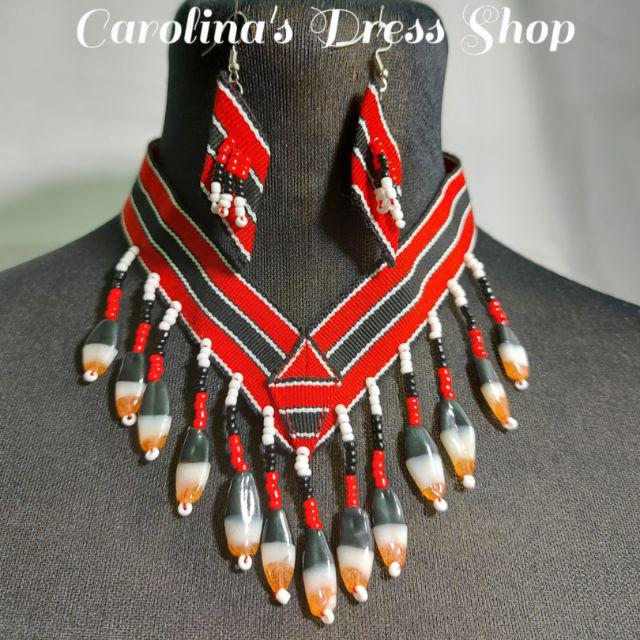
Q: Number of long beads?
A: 13